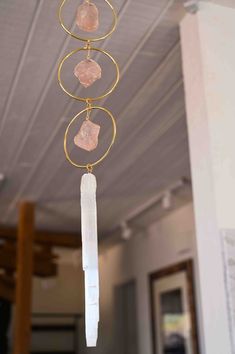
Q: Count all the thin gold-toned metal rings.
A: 3